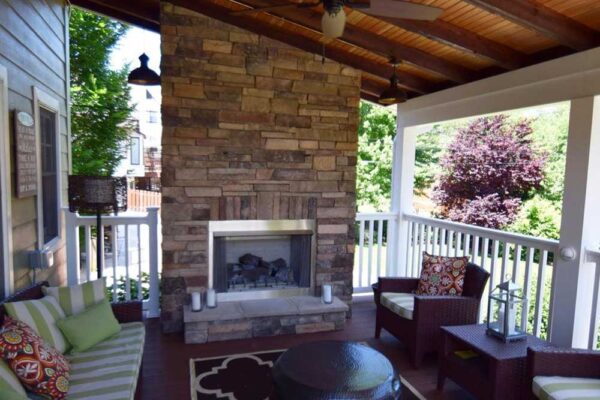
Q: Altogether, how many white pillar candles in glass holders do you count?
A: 3